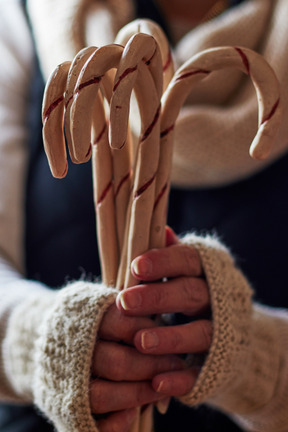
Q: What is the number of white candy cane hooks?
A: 6